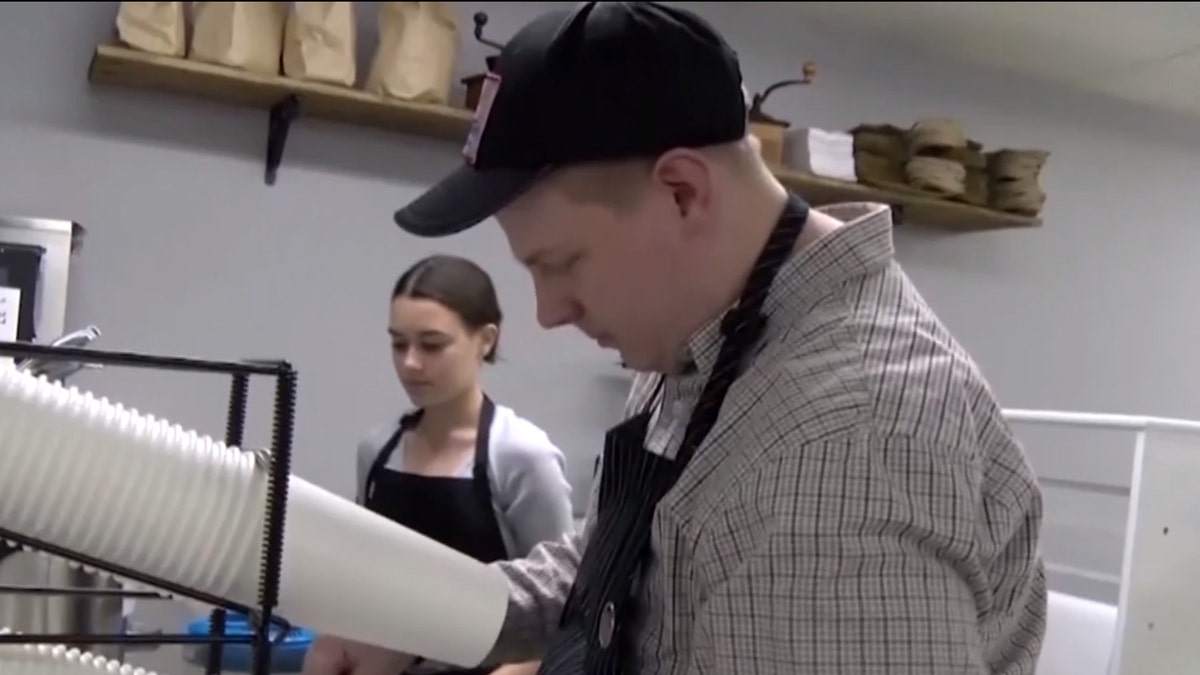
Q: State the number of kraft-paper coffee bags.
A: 4